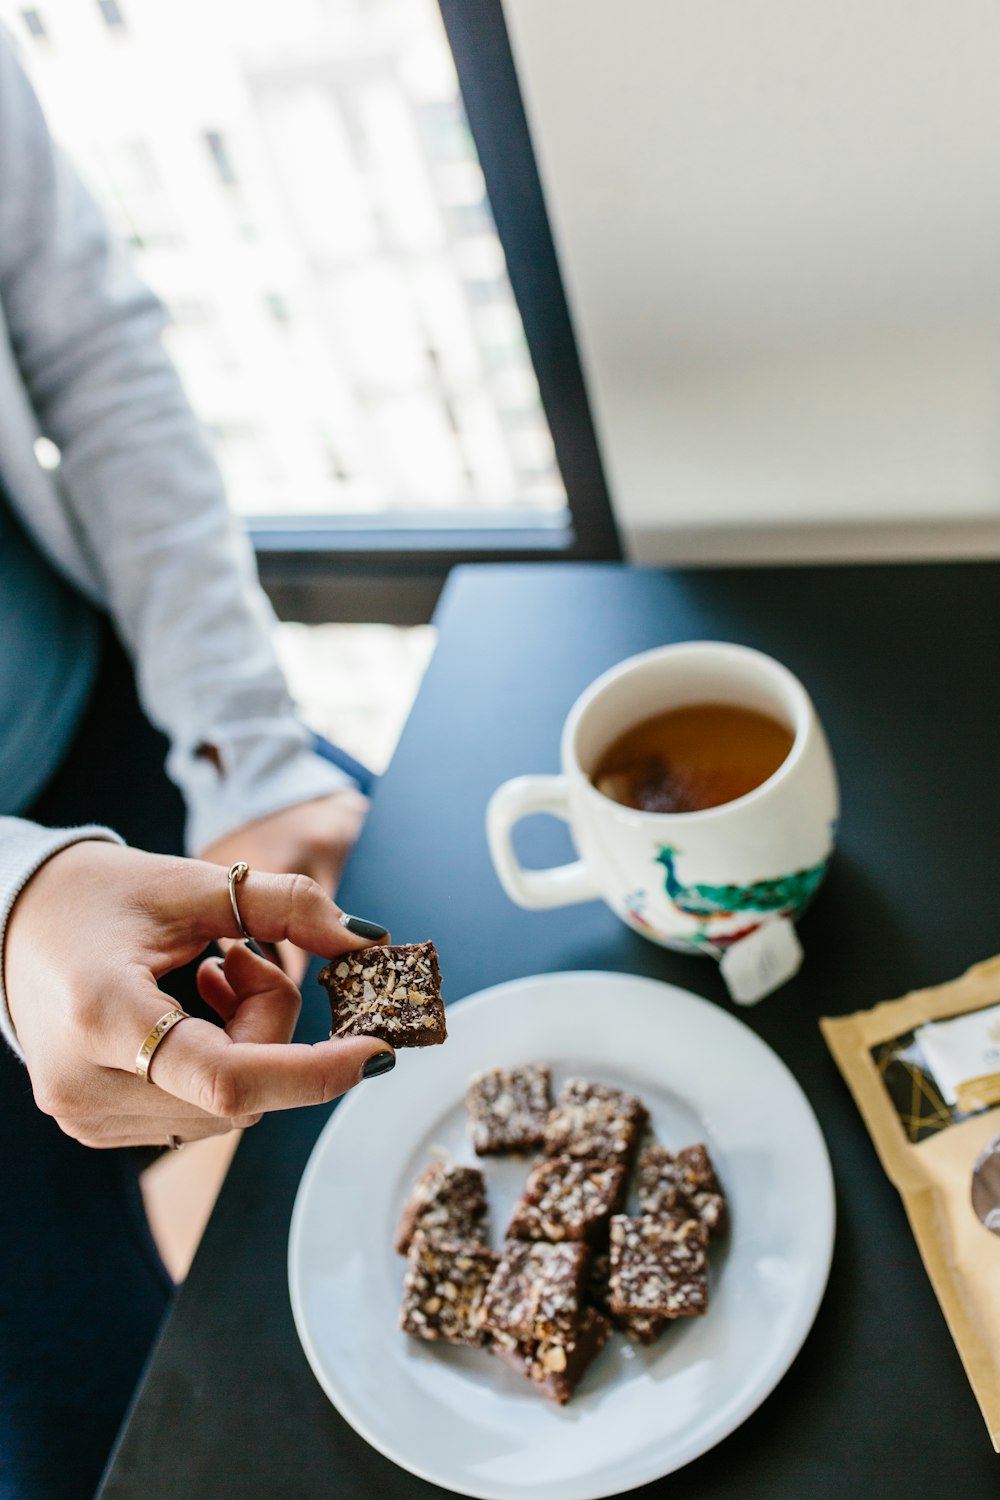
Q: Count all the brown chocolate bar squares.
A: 11